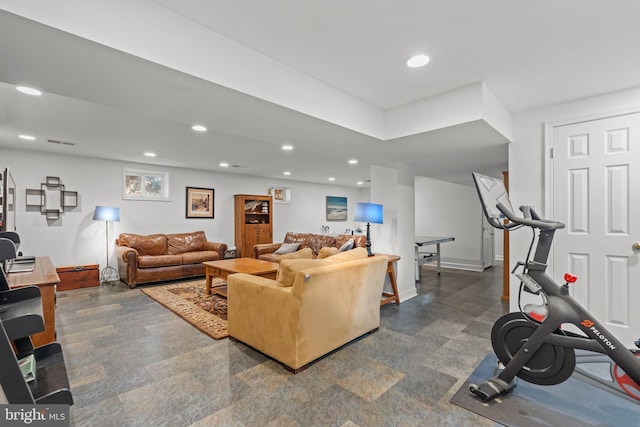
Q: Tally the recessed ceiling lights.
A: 11